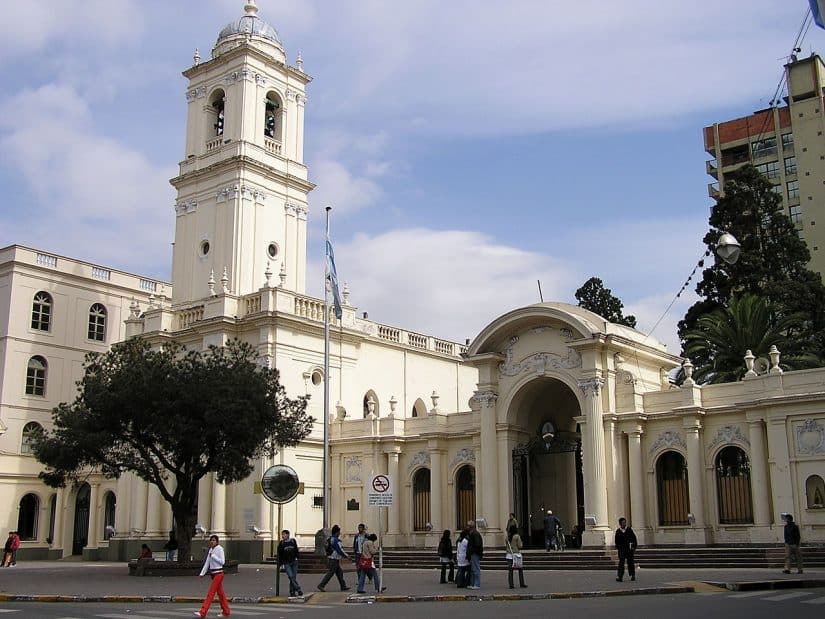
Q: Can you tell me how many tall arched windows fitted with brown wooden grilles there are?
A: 4